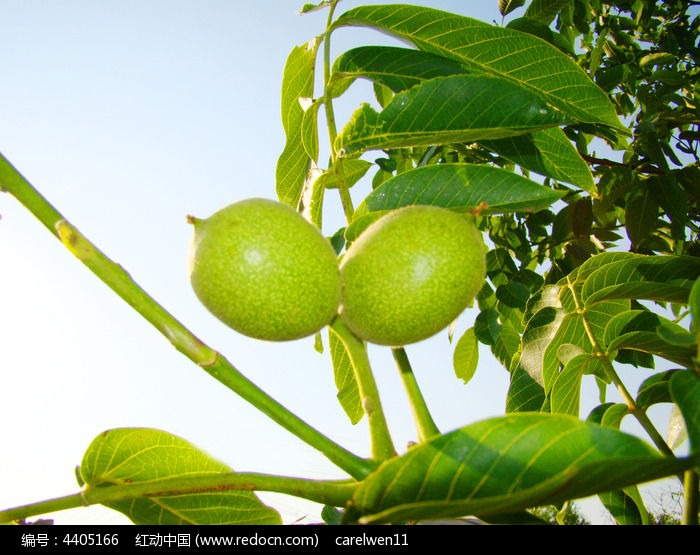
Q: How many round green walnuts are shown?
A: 2